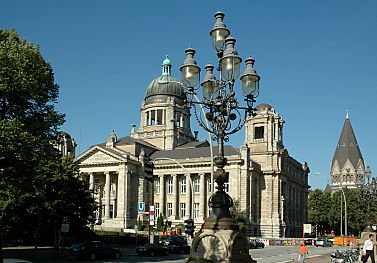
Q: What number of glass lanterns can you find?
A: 5